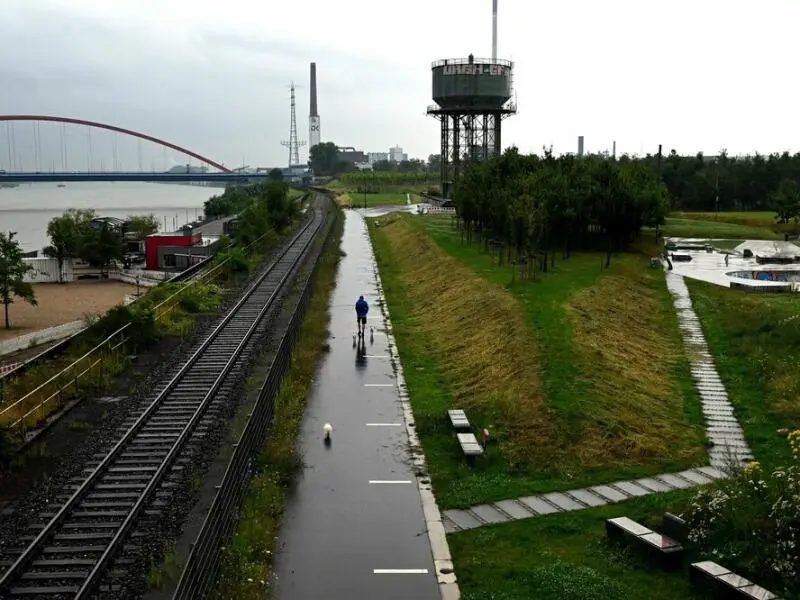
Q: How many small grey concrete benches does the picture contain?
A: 4